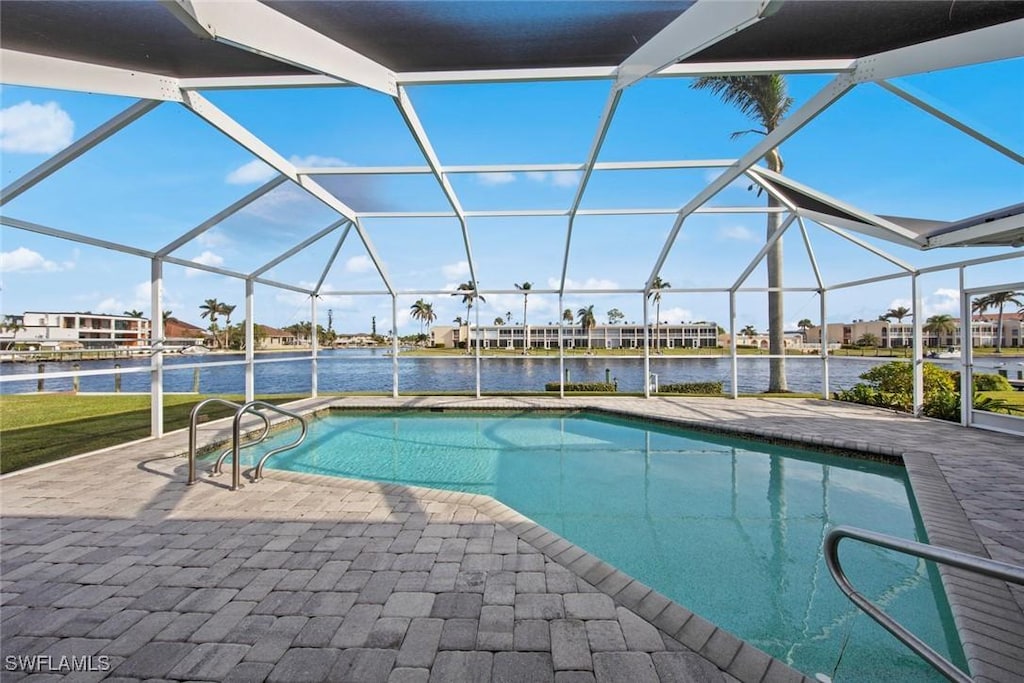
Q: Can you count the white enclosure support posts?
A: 11